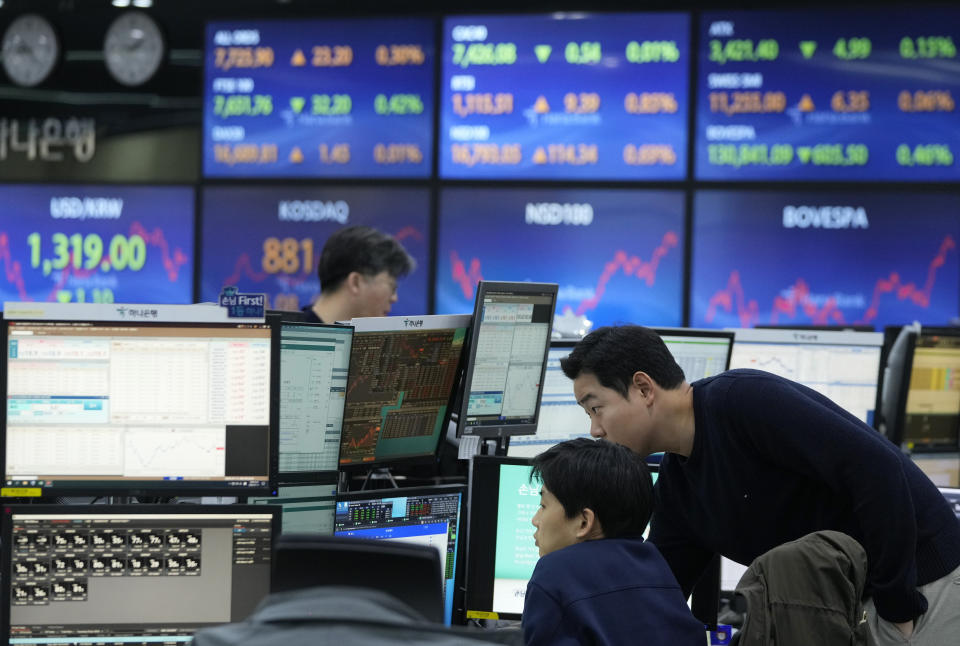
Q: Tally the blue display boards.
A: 7